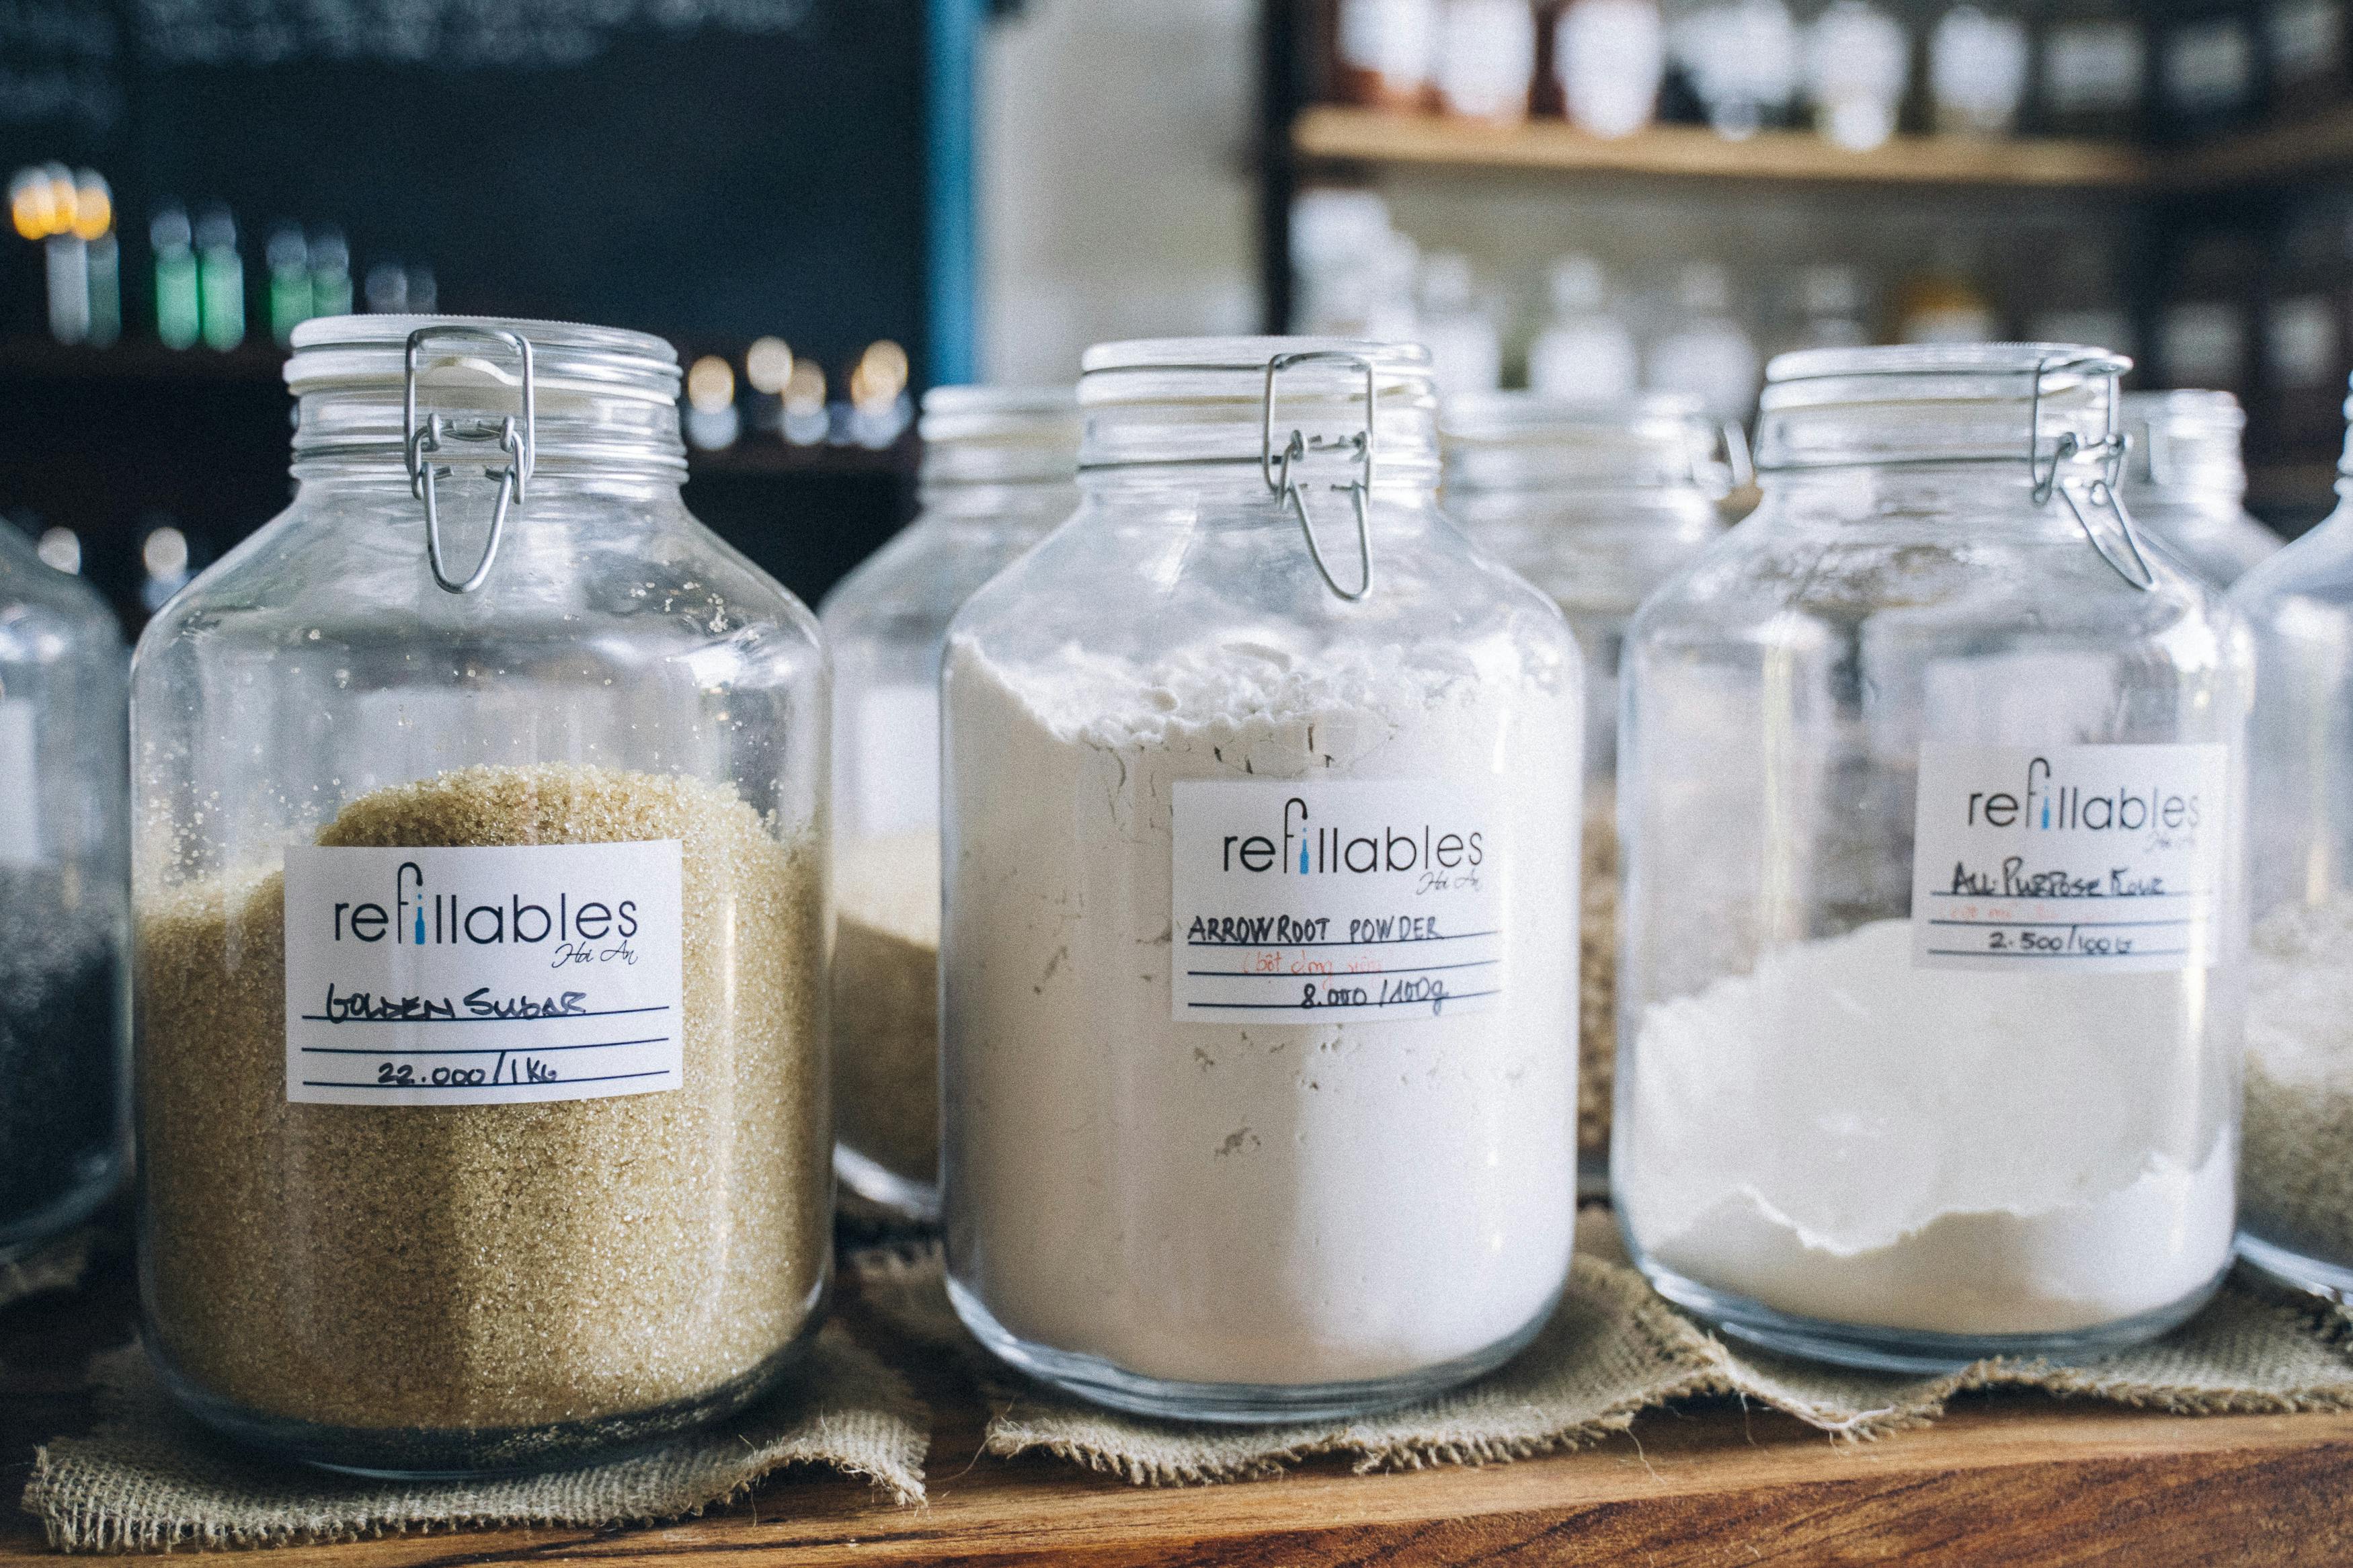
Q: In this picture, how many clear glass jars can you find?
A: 8